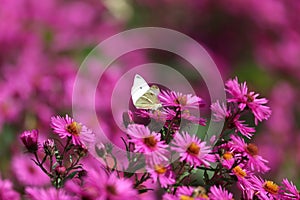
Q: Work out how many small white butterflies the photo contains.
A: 1